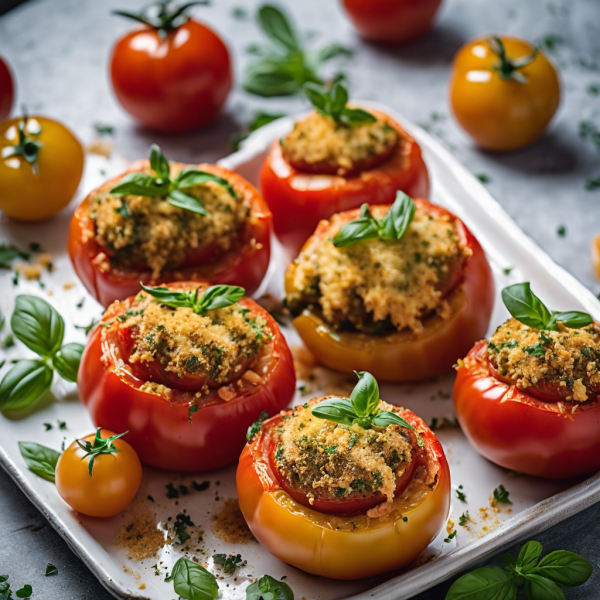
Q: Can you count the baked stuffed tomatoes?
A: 6